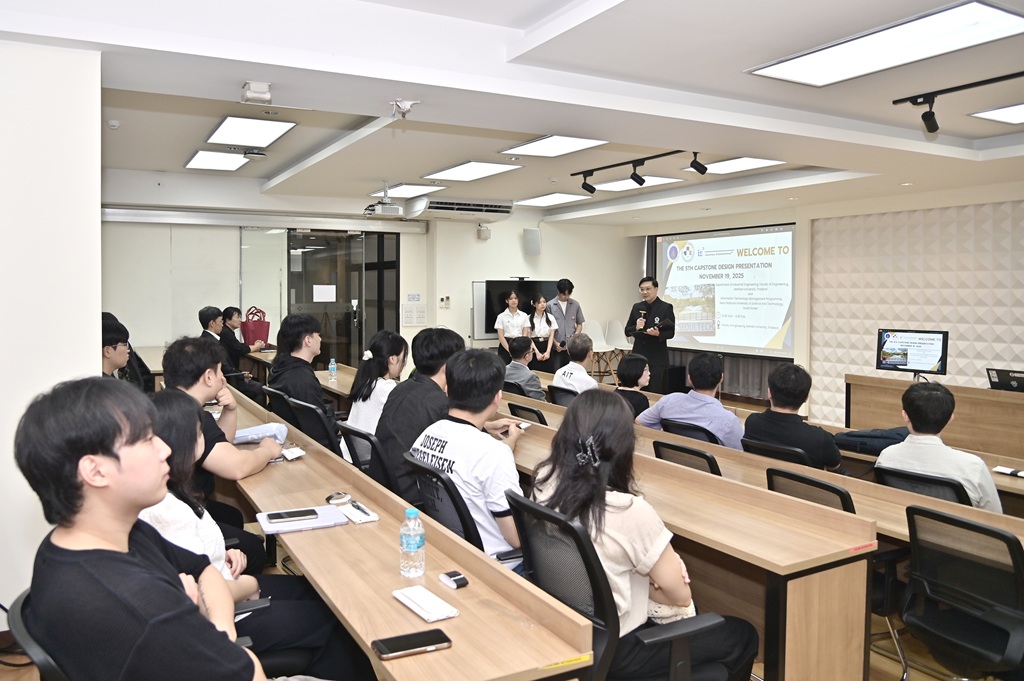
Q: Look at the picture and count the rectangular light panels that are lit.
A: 10